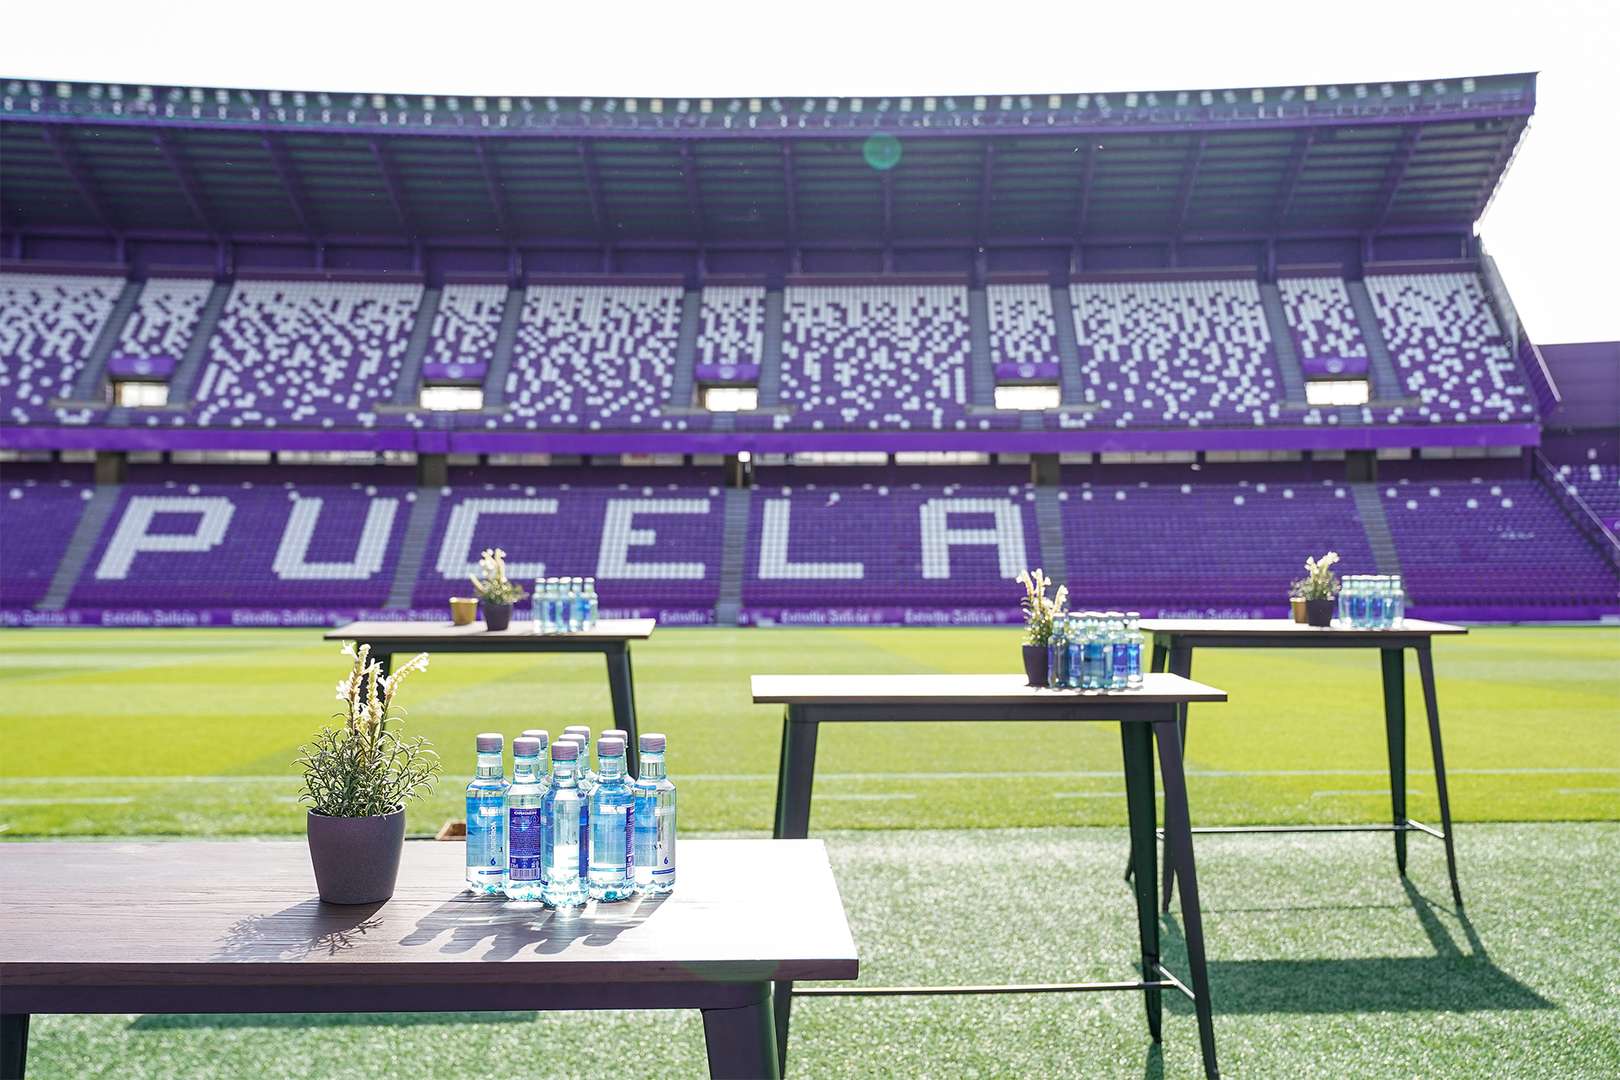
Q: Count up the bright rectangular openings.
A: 5